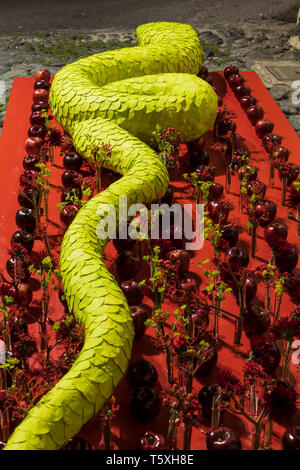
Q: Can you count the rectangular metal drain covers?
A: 1